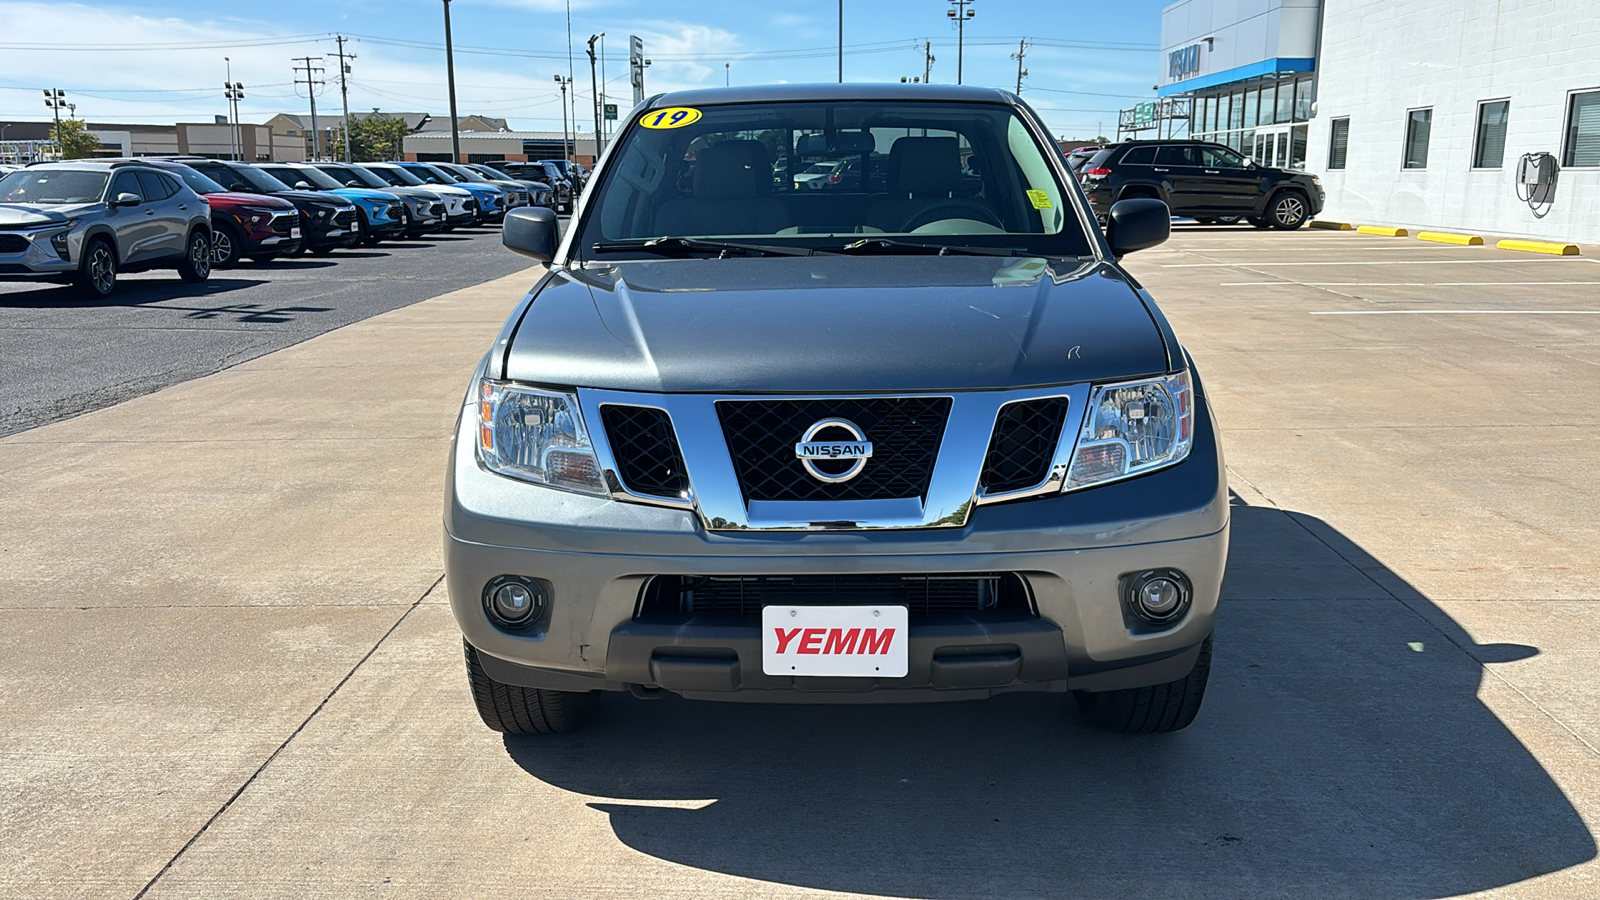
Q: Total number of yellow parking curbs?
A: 4